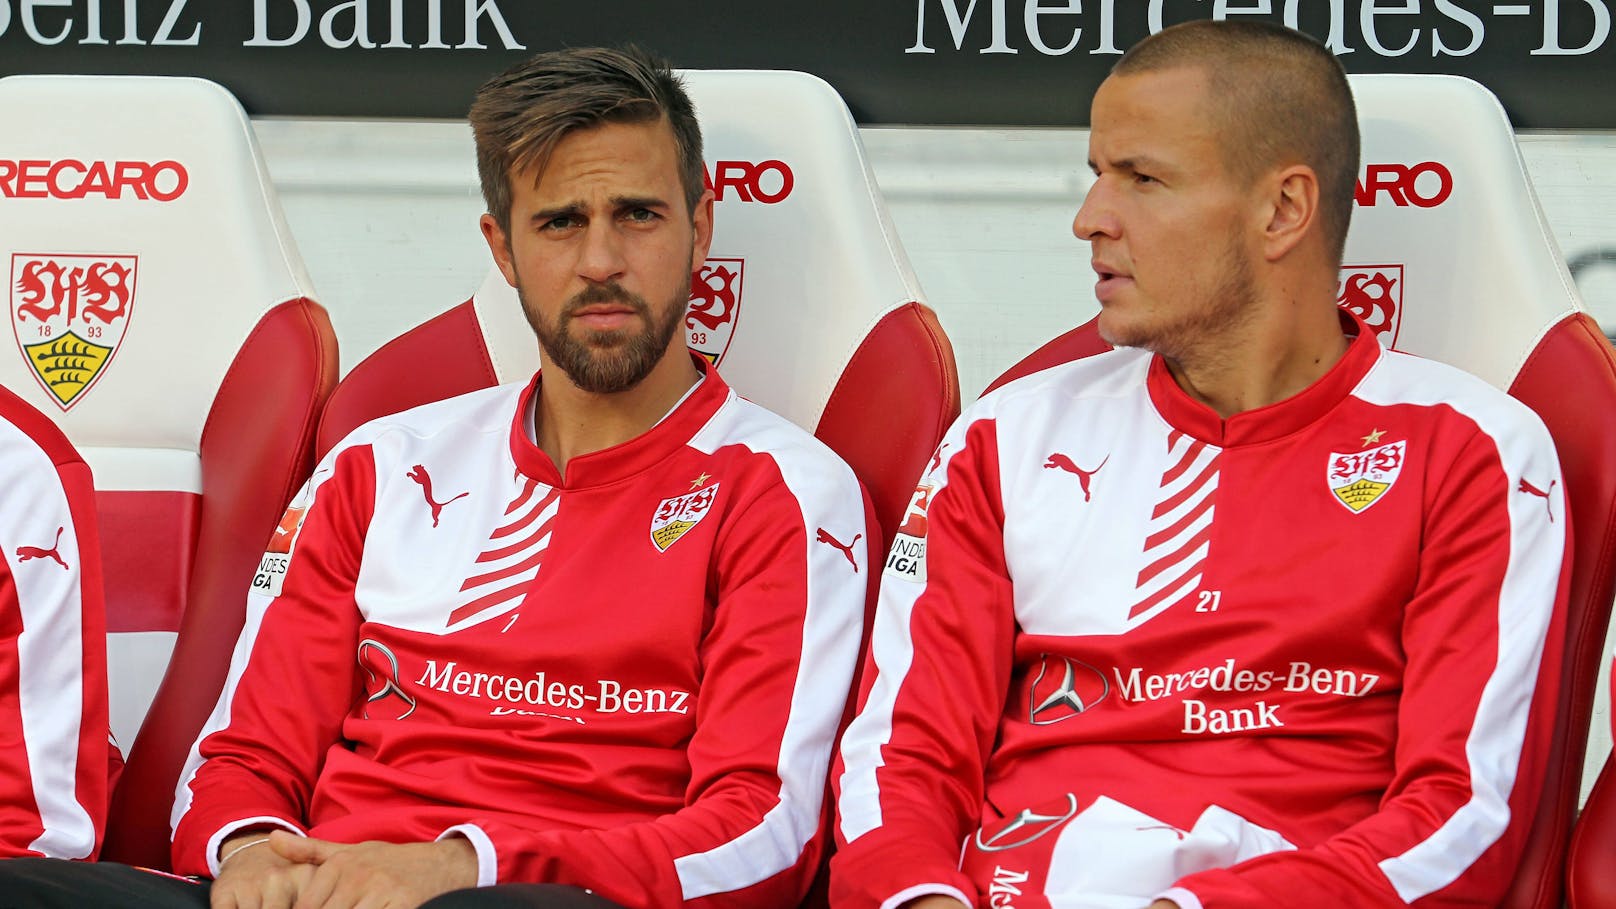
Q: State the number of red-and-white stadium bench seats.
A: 3